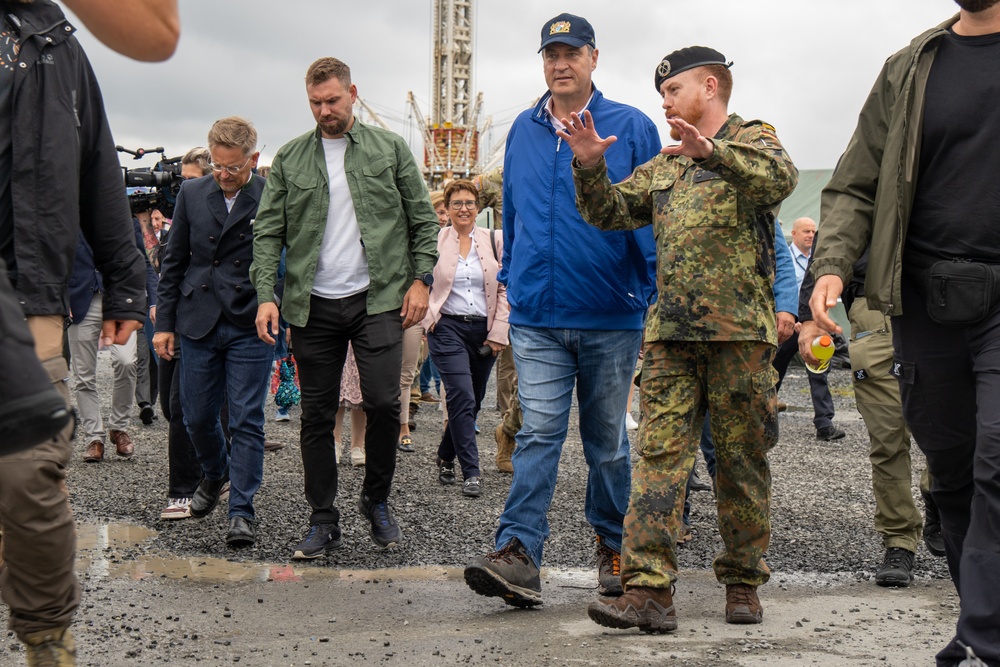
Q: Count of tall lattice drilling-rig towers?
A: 1